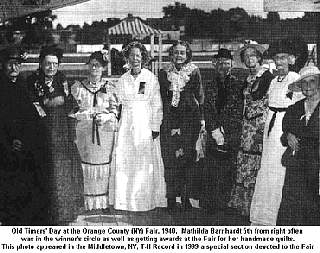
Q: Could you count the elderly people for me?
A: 9